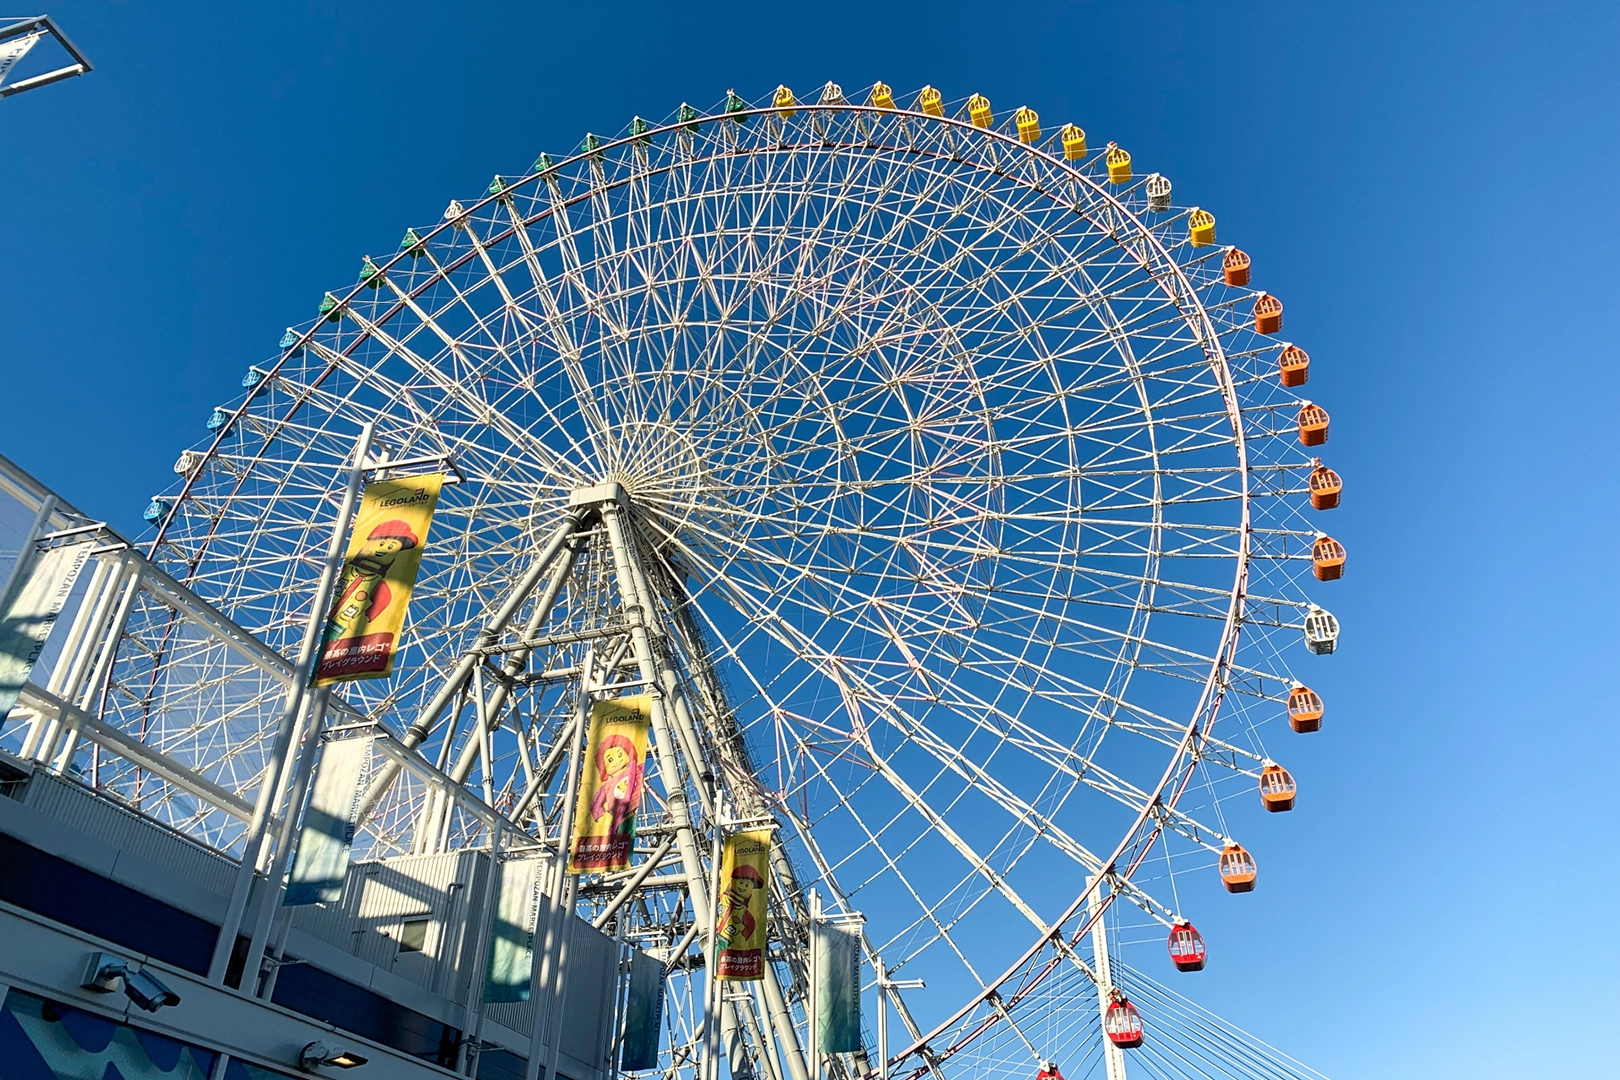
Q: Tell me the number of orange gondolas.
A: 9